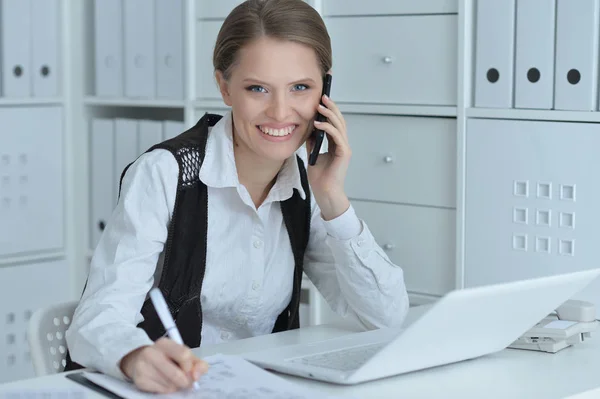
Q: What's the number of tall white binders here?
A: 12